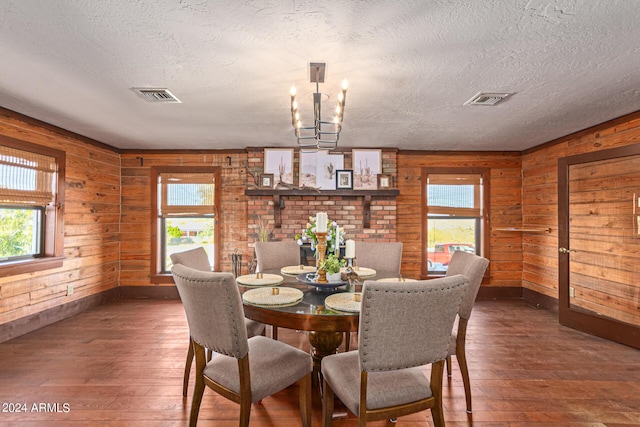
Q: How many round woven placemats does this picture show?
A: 6